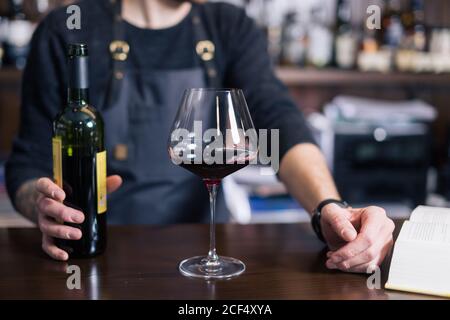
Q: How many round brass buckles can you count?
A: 2